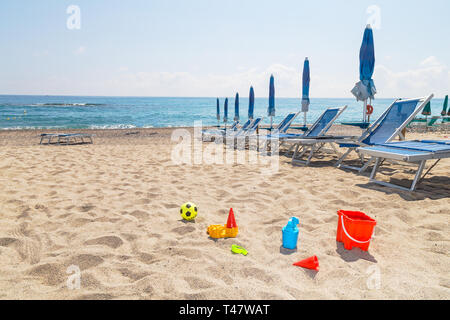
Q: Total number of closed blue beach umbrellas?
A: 7